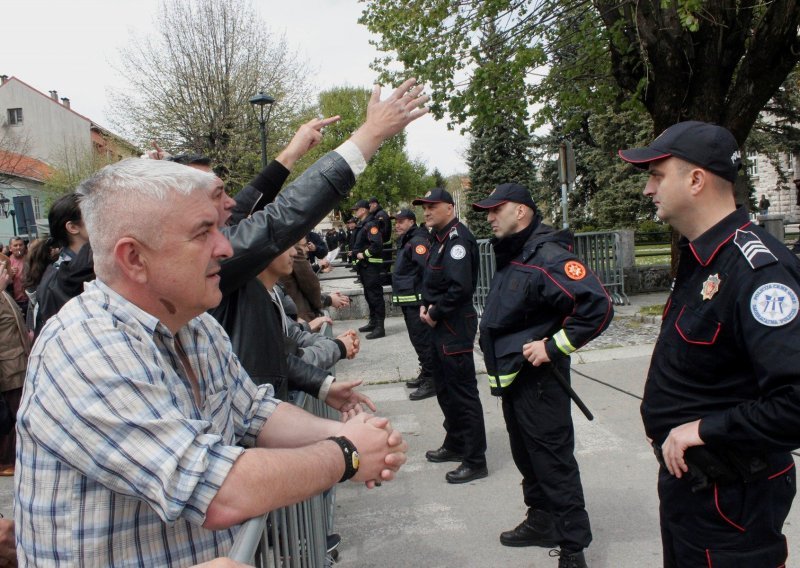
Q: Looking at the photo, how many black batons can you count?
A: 1